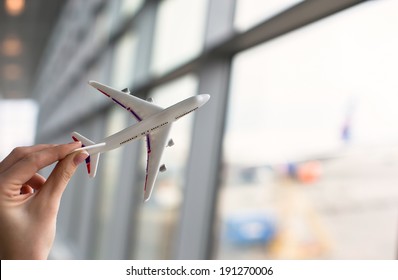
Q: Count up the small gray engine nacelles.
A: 4